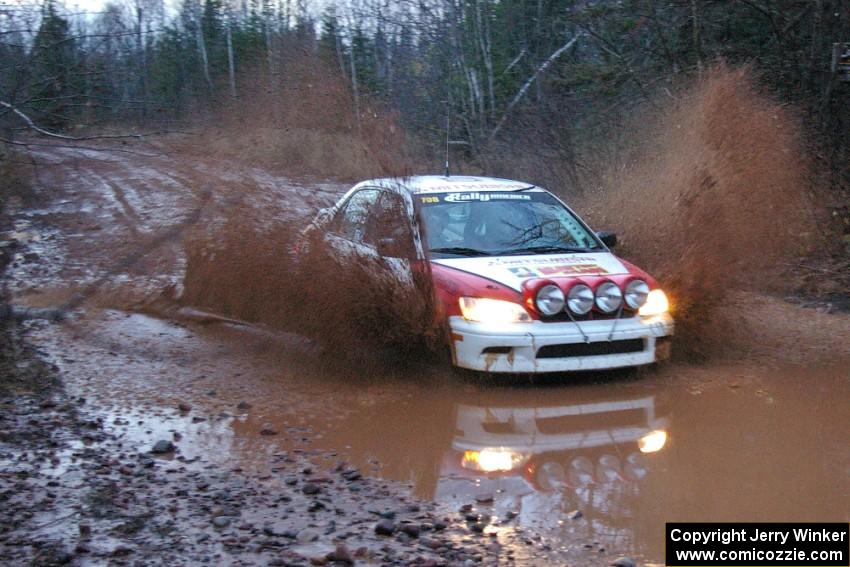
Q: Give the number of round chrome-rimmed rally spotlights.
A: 4